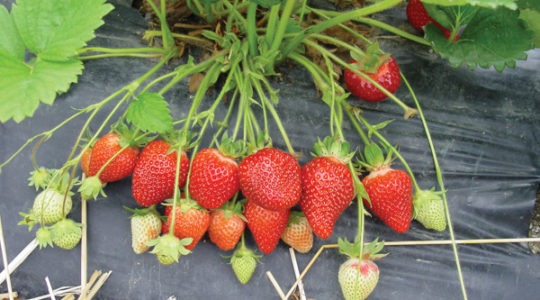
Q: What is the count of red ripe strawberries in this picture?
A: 11